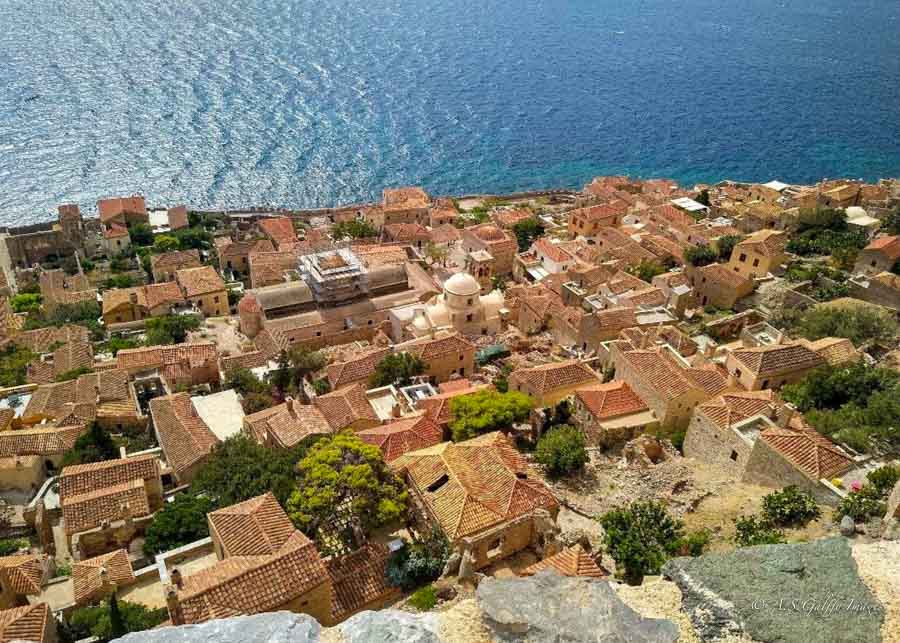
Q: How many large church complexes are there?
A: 1